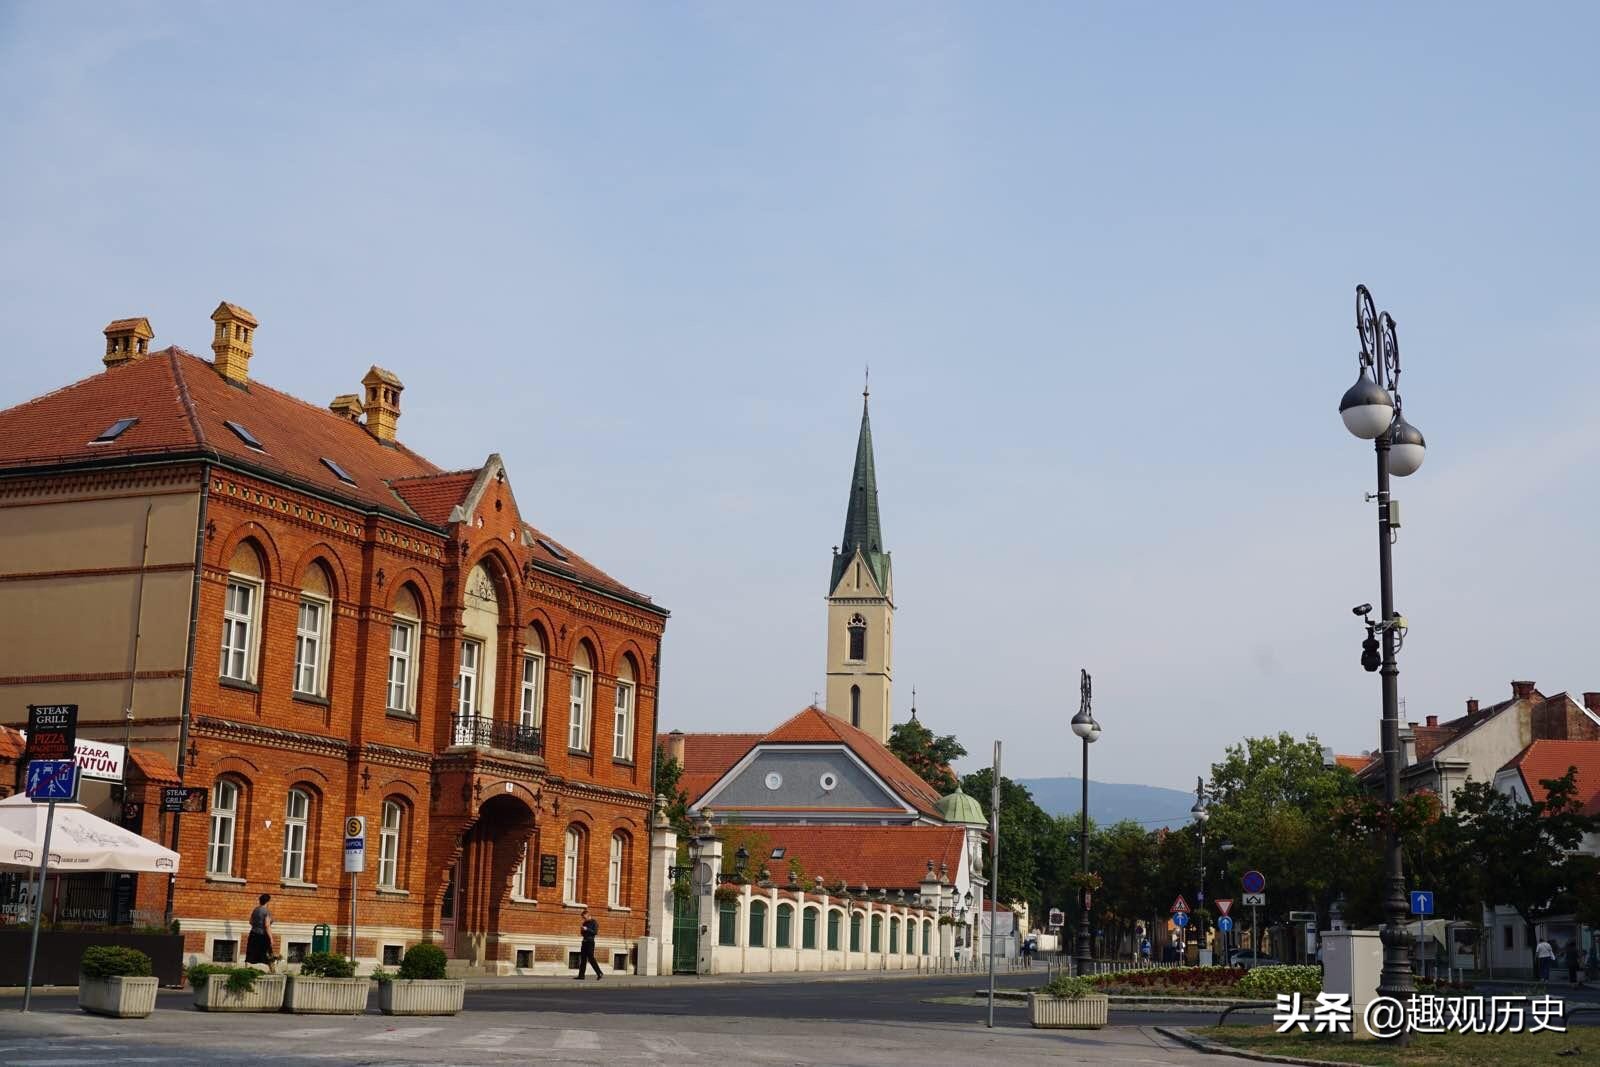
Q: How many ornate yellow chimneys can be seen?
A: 4